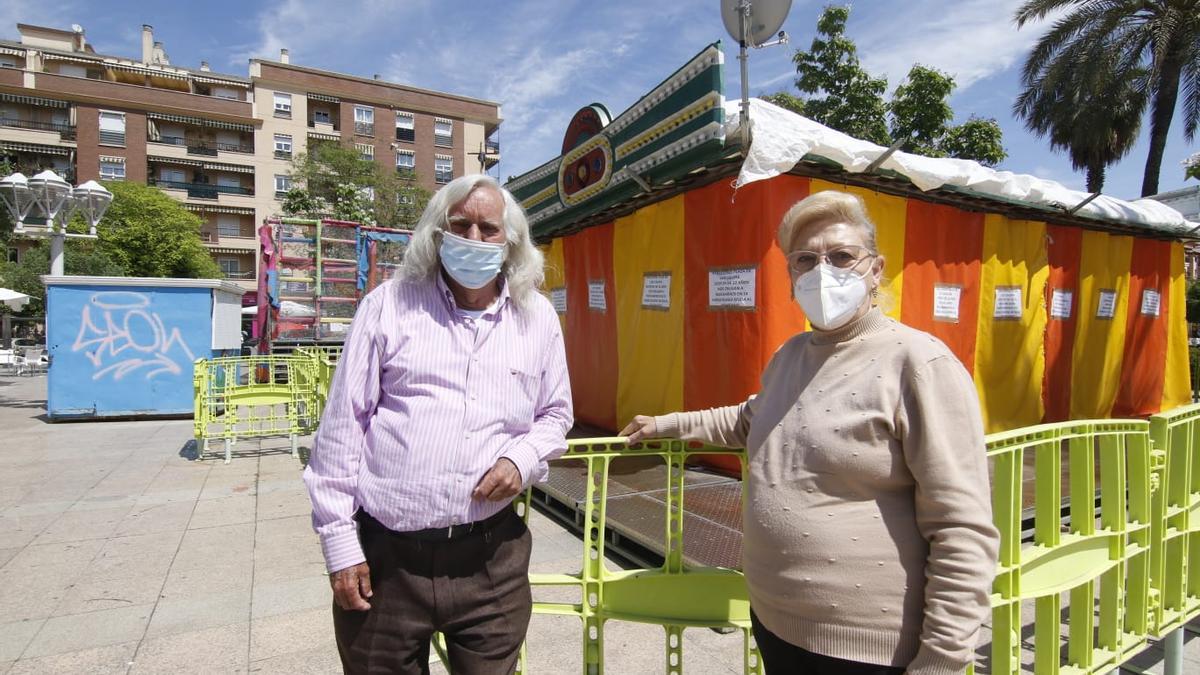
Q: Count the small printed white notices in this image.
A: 9